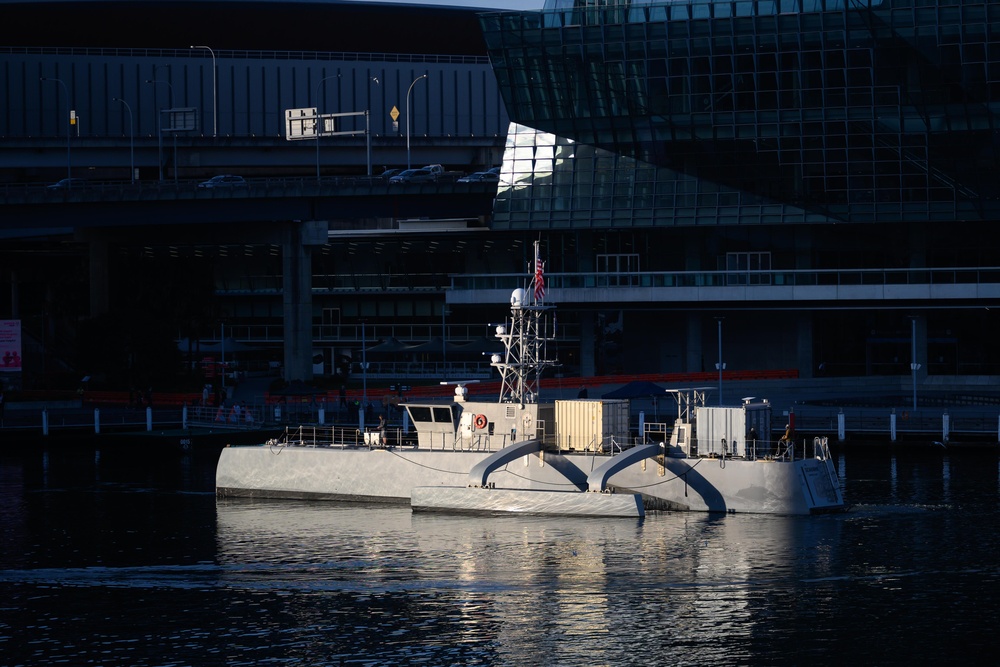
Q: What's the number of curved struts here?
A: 2